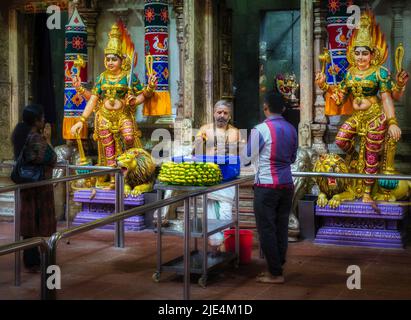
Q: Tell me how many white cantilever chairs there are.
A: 0